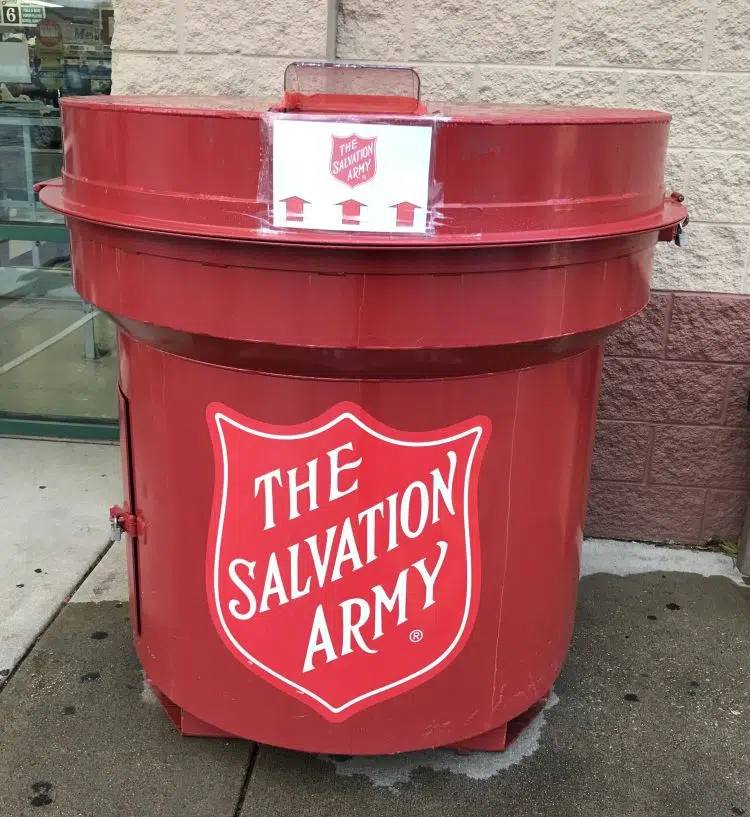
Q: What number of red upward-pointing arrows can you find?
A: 3